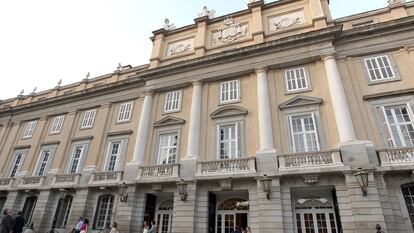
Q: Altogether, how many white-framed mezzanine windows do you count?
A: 8